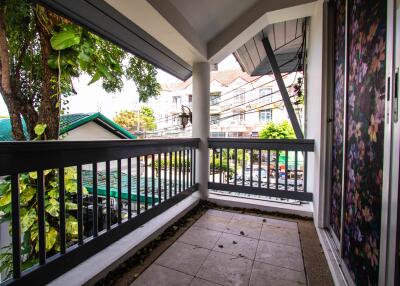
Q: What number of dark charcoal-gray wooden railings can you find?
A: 2